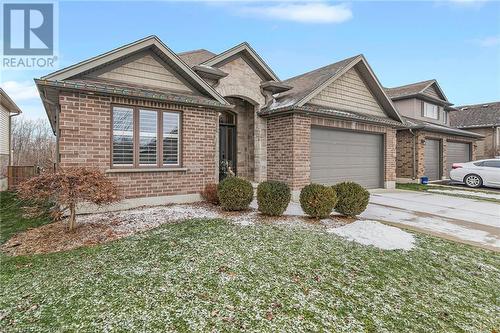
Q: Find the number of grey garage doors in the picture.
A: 3